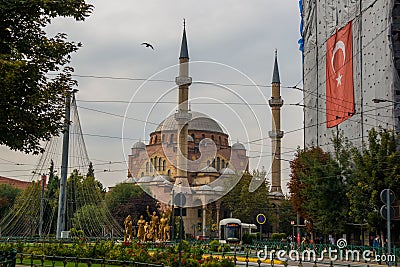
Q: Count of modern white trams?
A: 1